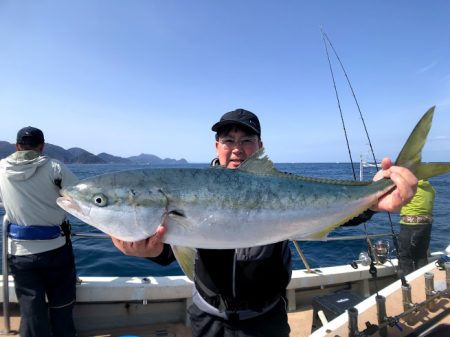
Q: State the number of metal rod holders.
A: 5